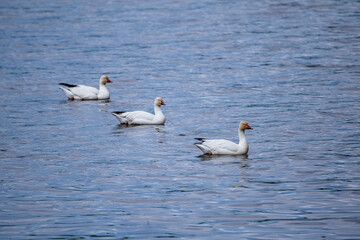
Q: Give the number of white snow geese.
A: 3